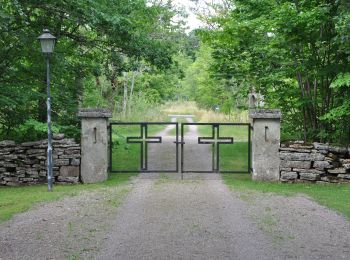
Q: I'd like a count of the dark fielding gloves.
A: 0